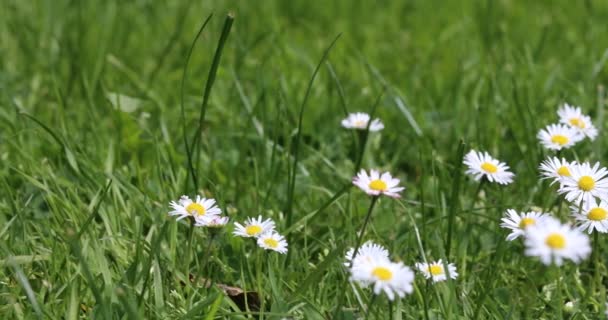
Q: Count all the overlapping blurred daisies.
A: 2